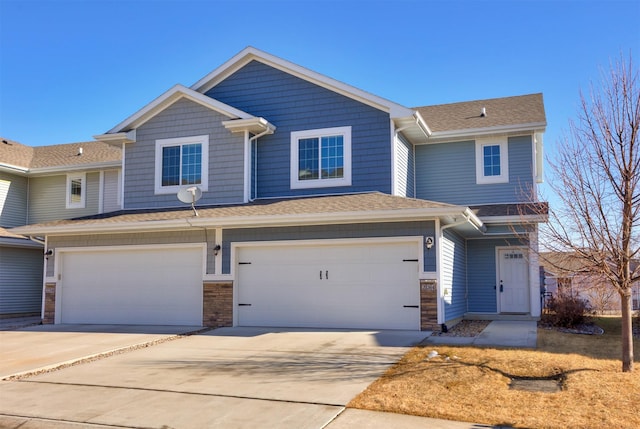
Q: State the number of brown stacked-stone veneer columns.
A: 3